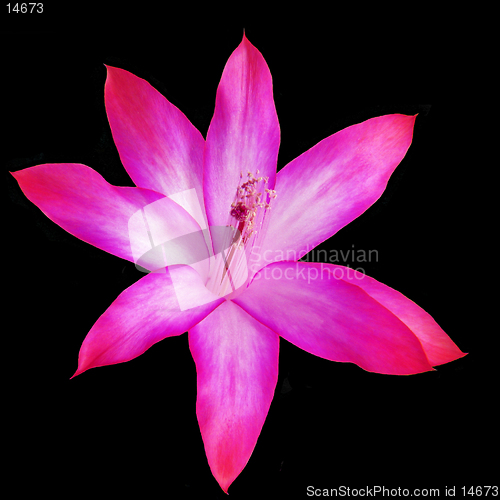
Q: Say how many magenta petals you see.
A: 8